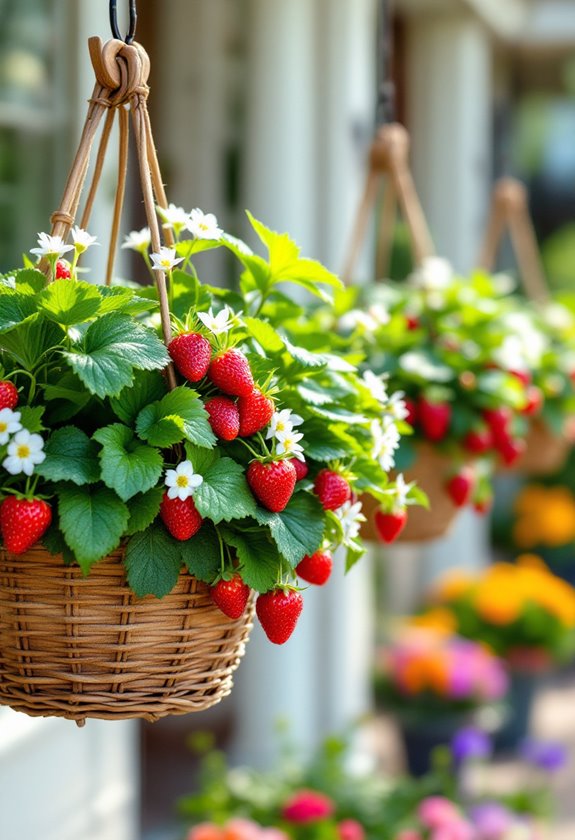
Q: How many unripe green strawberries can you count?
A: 0